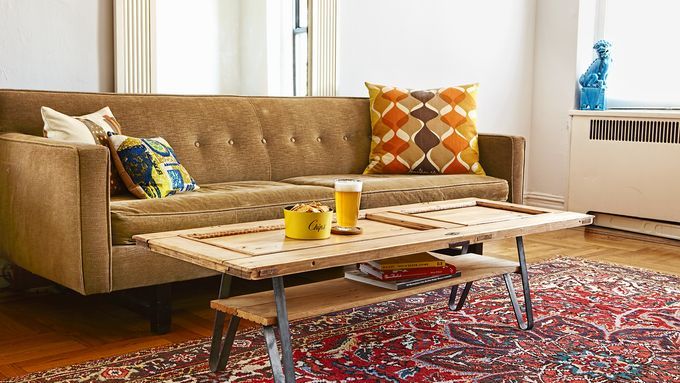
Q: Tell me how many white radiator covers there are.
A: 1